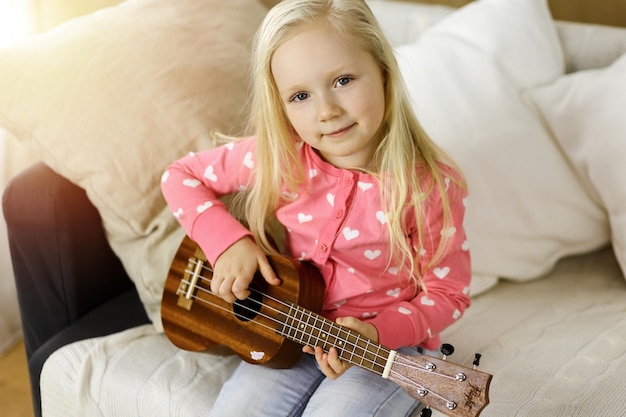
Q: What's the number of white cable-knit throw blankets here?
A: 1